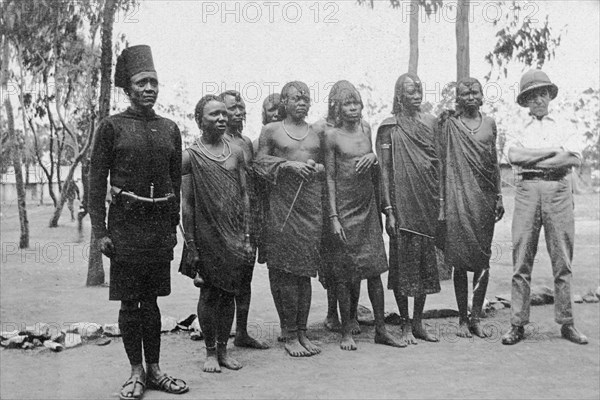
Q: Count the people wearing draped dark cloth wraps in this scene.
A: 7